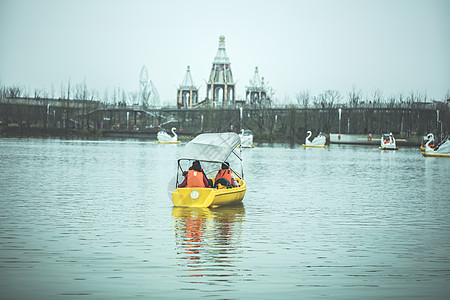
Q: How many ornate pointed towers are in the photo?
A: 3